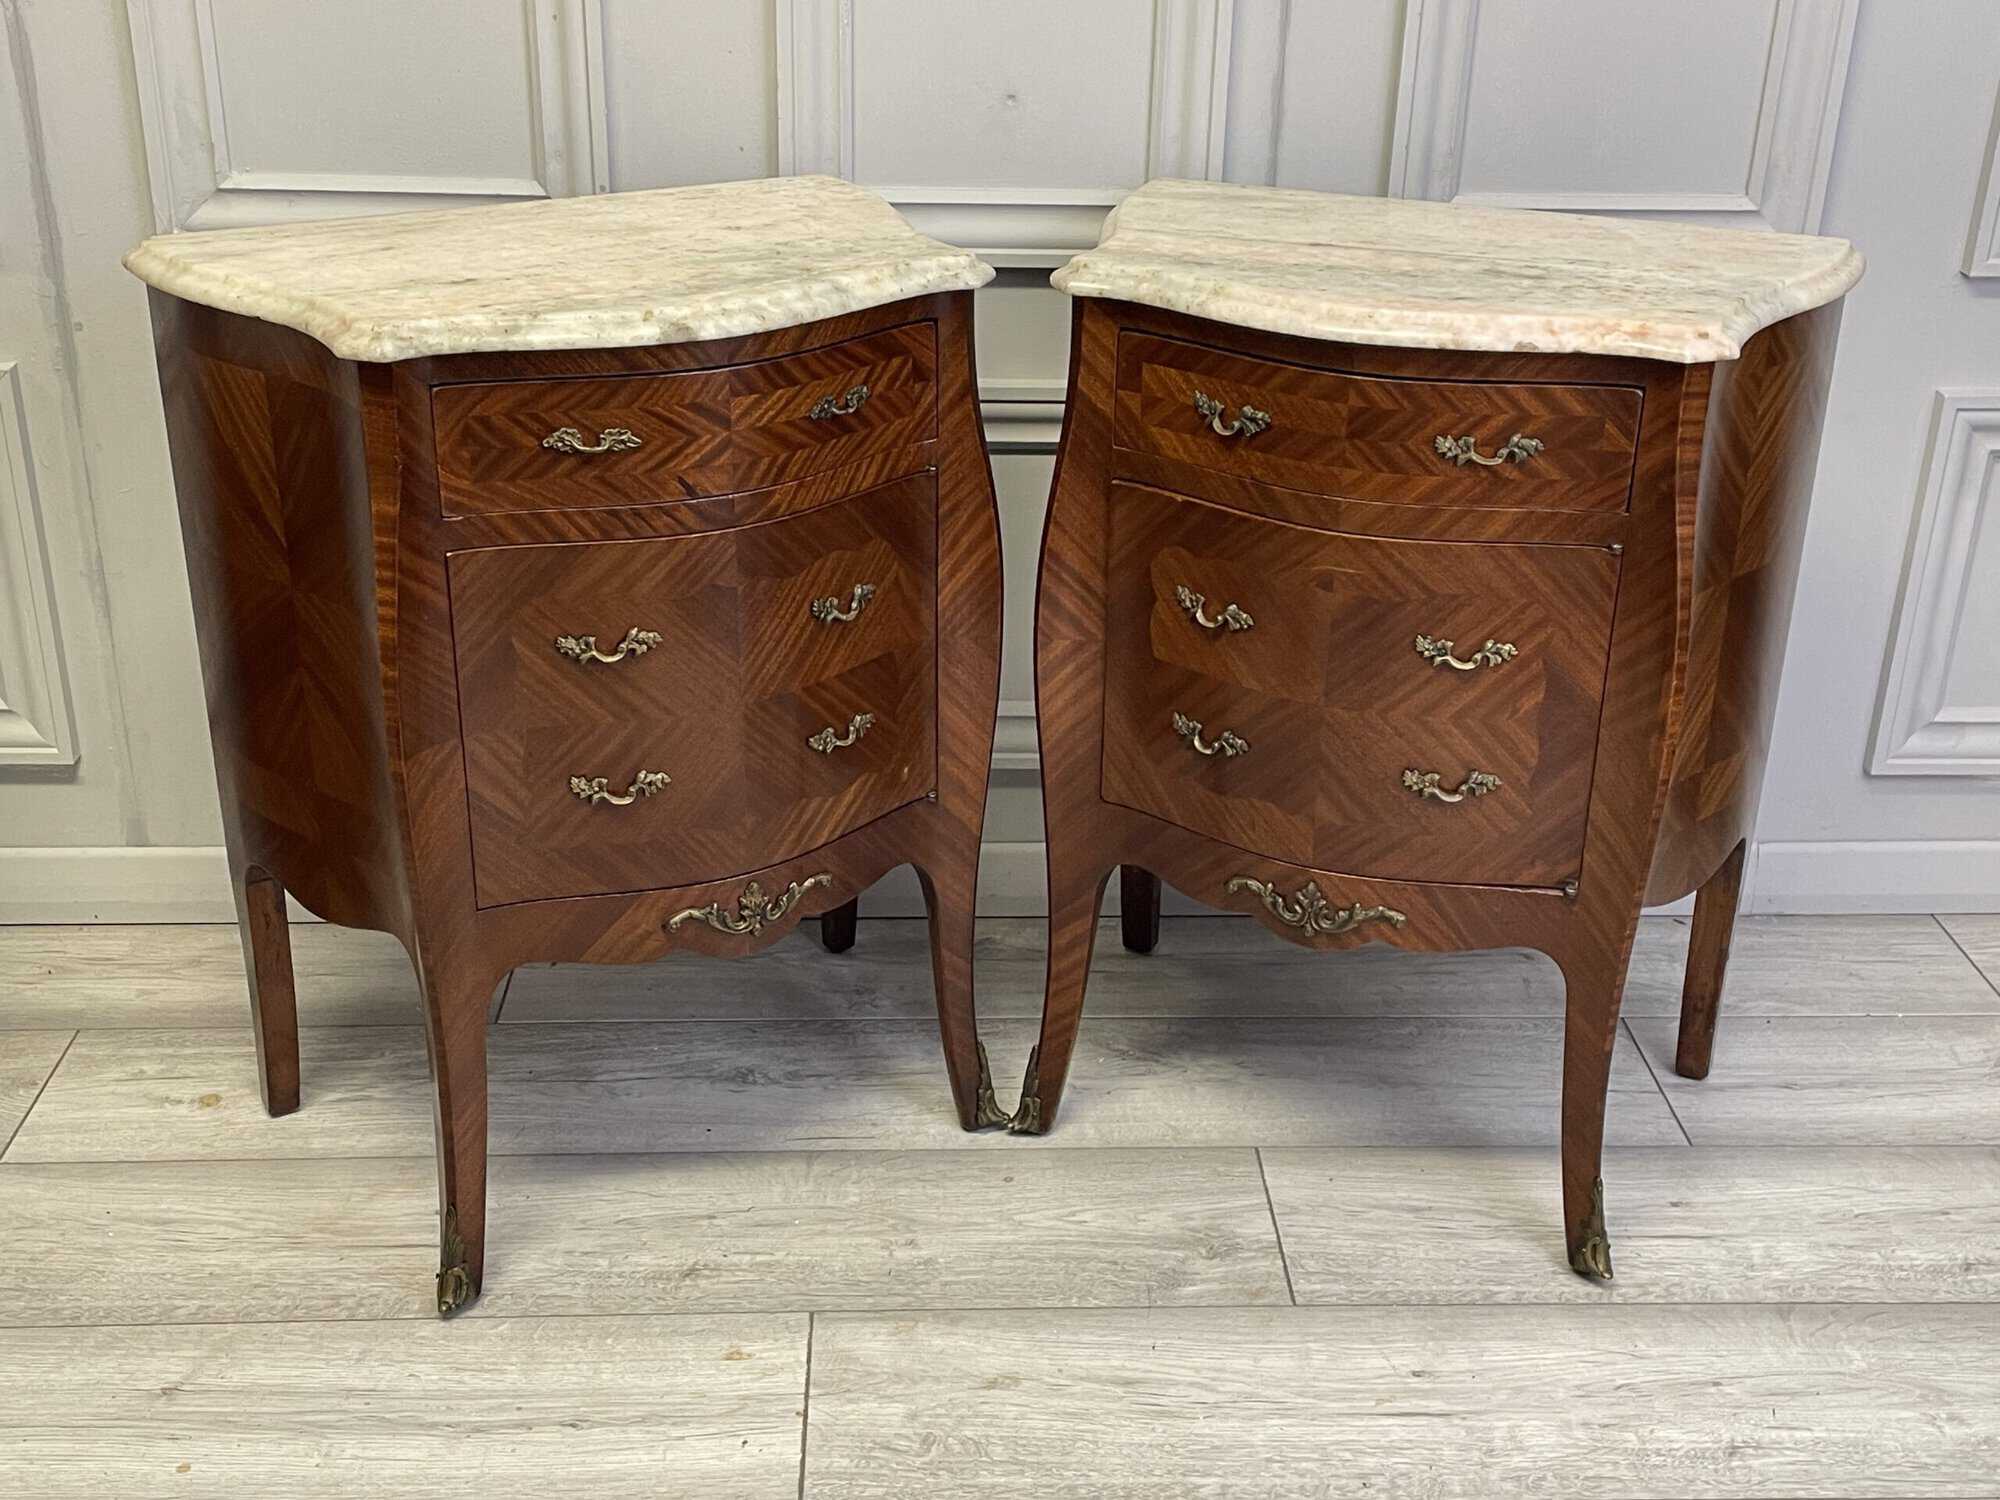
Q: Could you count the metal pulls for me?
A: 12